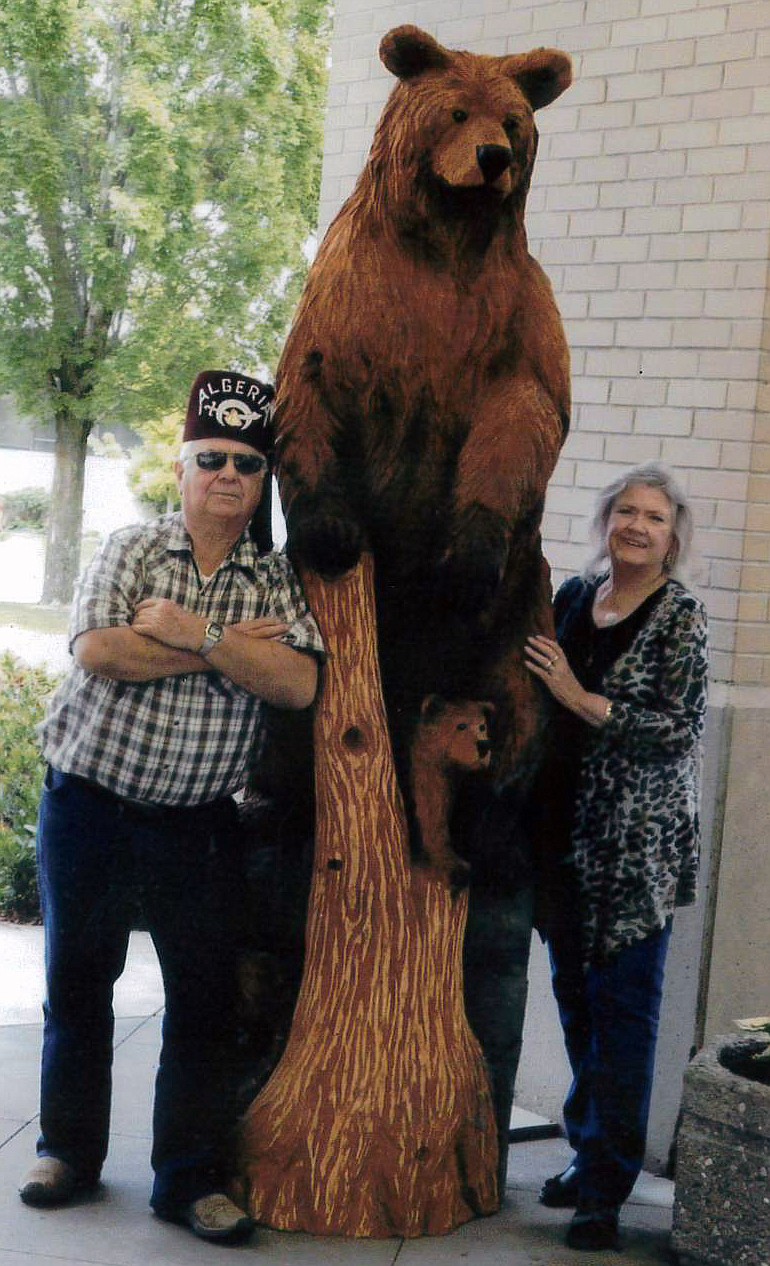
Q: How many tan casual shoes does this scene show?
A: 2